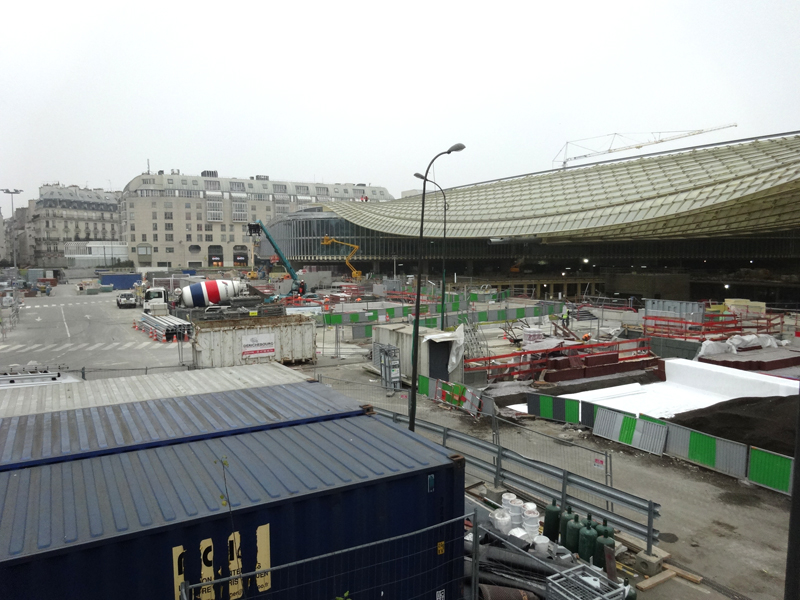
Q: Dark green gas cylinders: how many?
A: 8